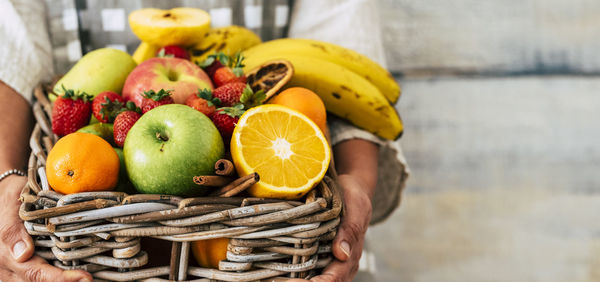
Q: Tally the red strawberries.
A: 10